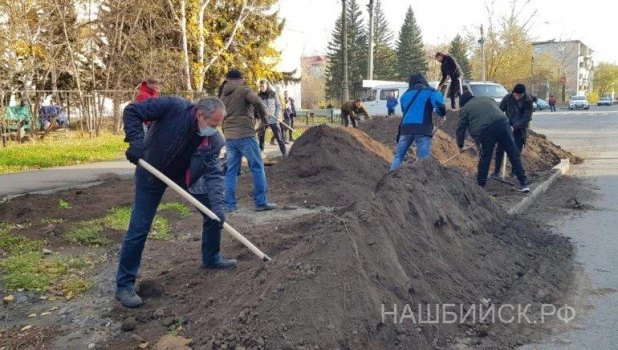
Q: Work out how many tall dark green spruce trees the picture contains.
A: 4